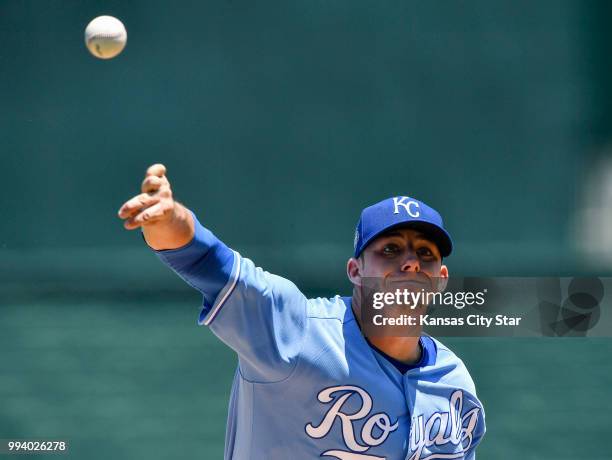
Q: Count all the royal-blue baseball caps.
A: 1